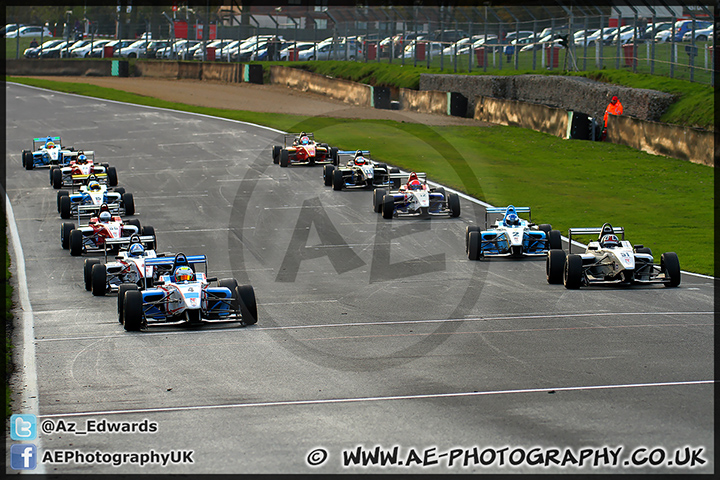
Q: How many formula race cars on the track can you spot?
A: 11